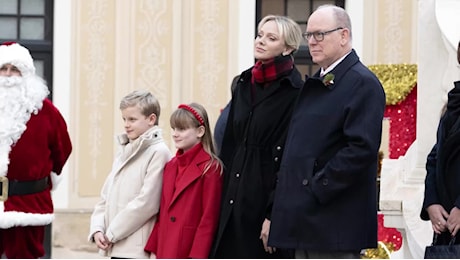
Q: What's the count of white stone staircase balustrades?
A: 1